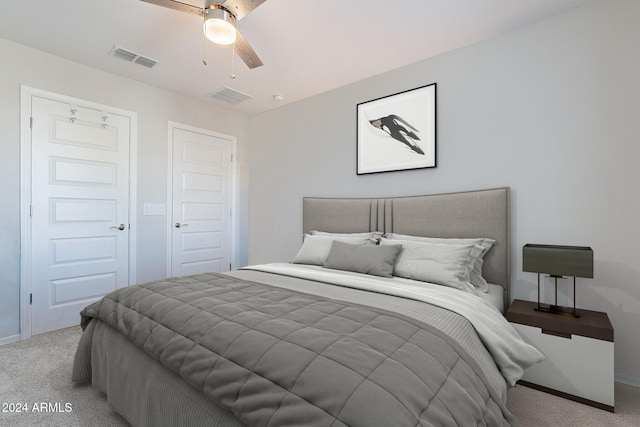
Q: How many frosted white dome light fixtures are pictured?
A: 1